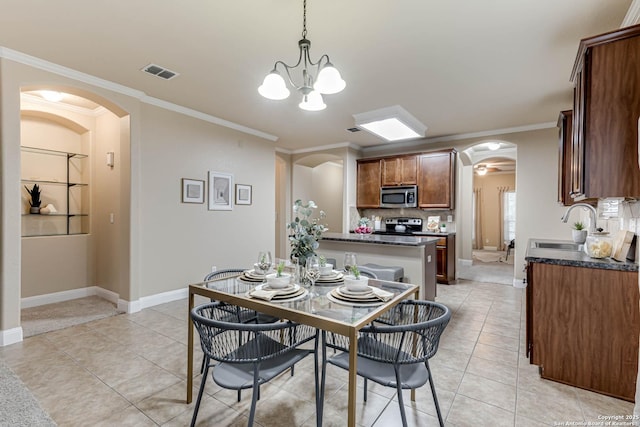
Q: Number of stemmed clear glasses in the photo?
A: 3